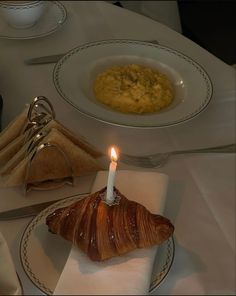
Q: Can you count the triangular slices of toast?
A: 4